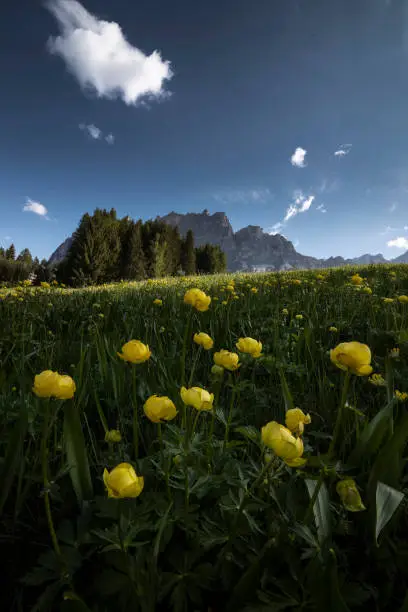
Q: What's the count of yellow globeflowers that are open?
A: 12